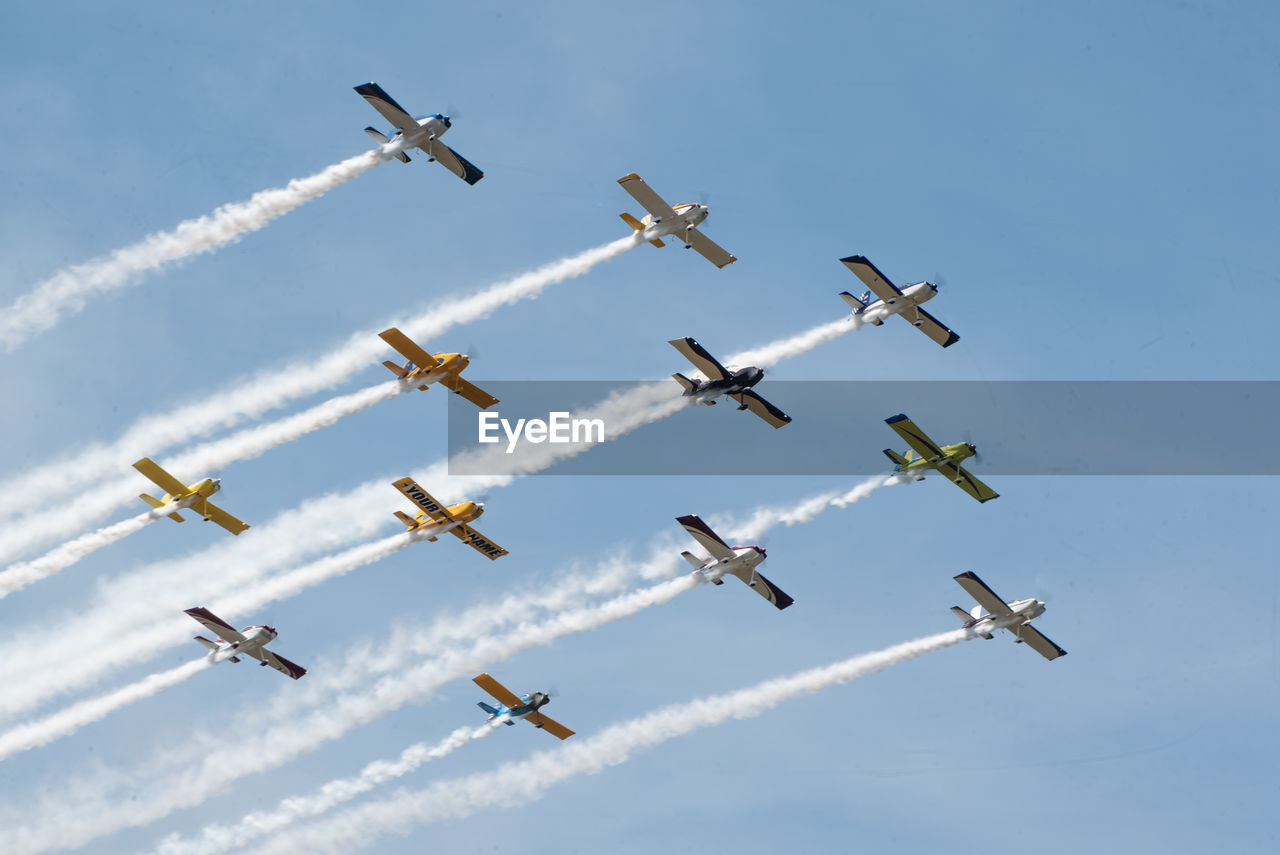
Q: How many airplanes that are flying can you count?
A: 12